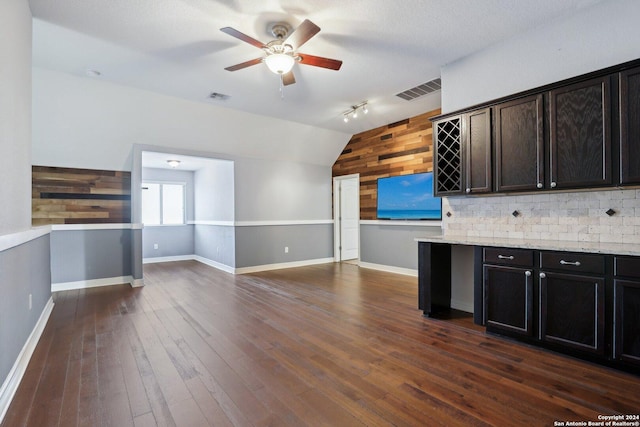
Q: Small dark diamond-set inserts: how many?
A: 3